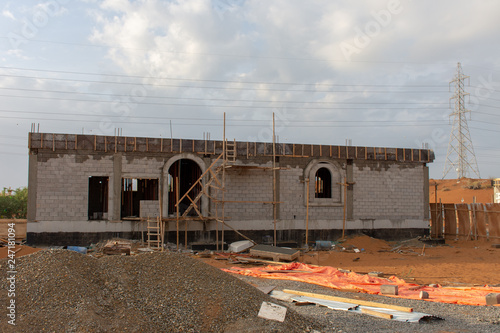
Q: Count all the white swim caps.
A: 0